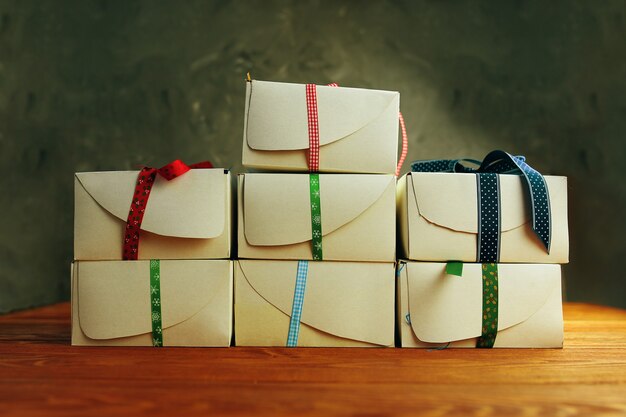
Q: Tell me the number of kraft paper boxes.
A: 7